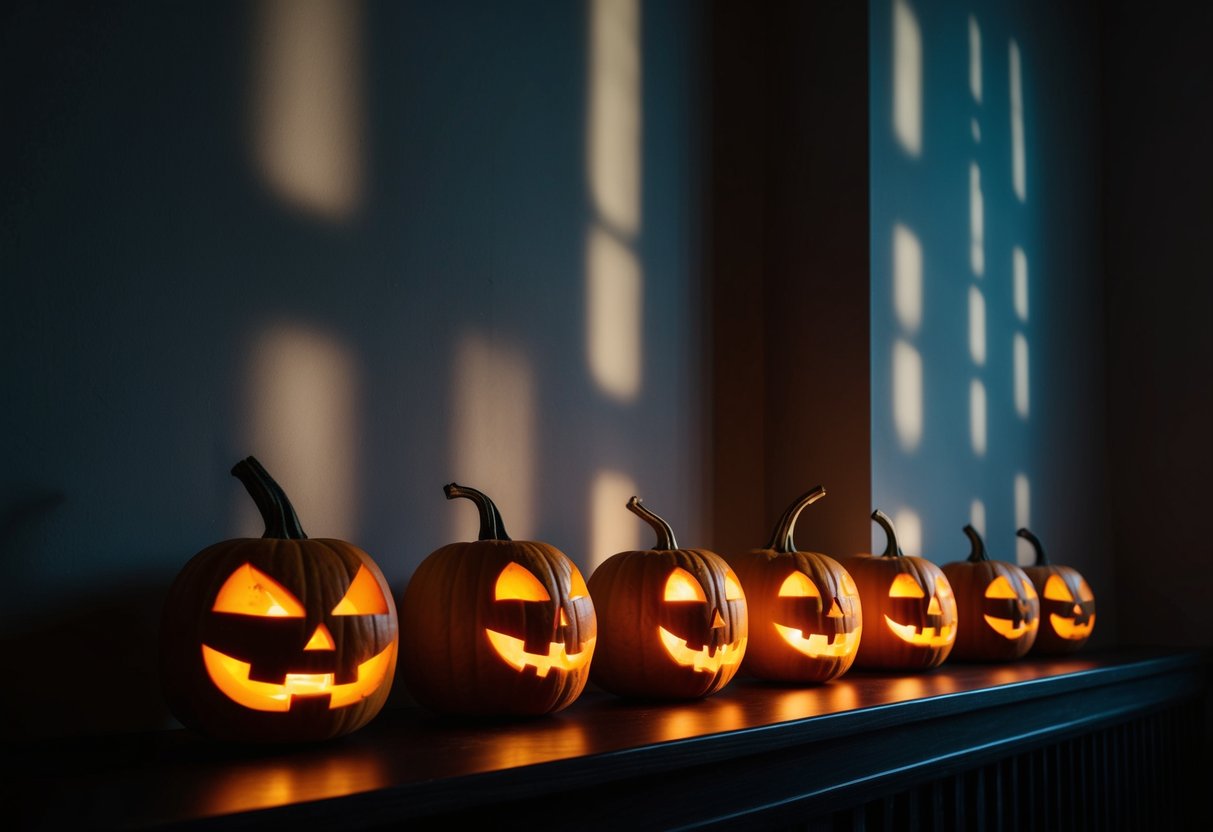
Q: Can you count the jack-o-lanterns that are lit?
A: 7